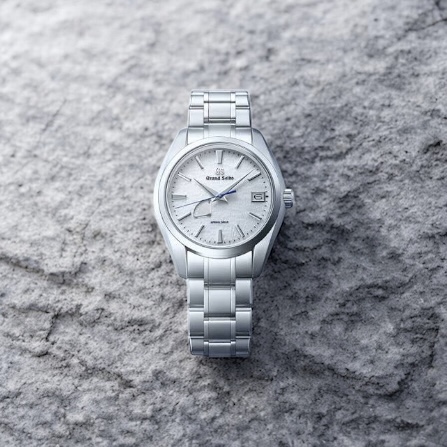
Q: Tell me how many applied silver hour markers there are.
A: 11